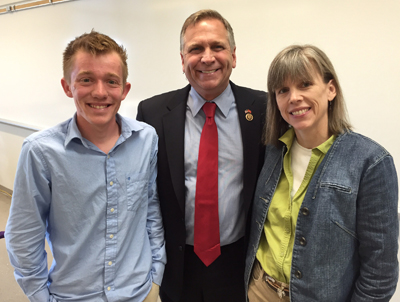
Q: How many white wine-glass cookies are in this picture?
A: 0